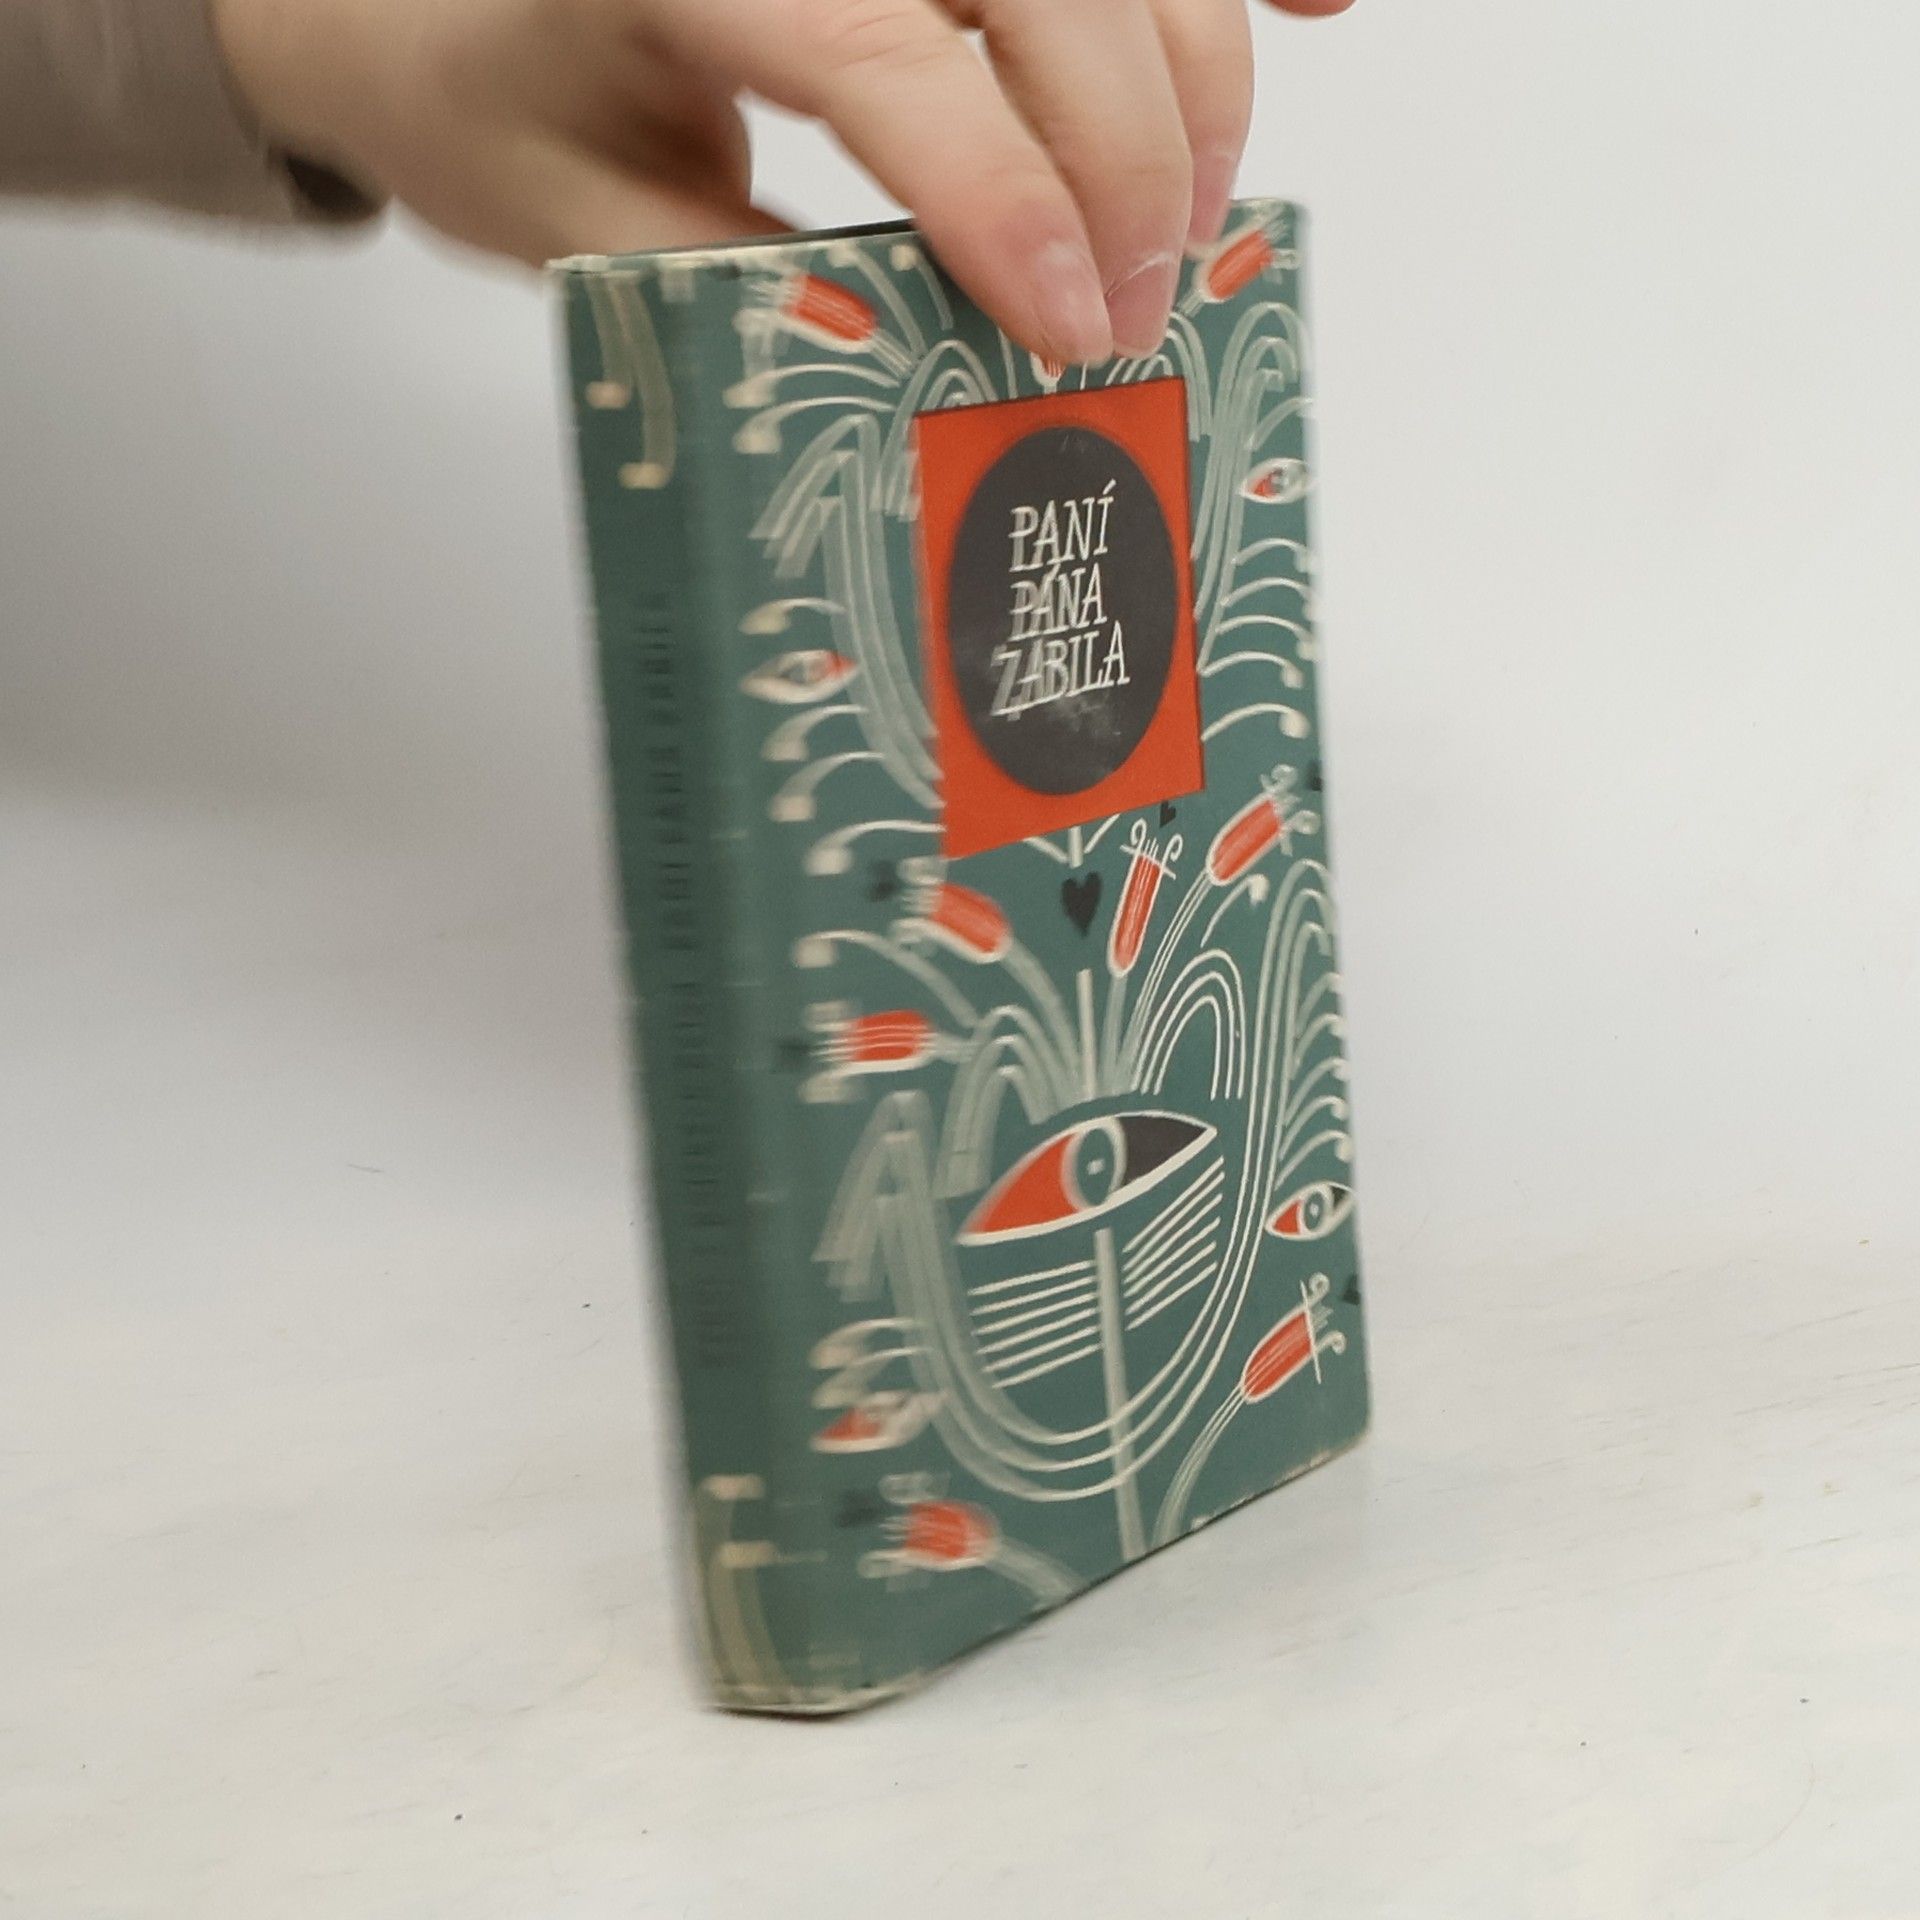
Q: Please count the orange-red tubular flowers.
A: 9